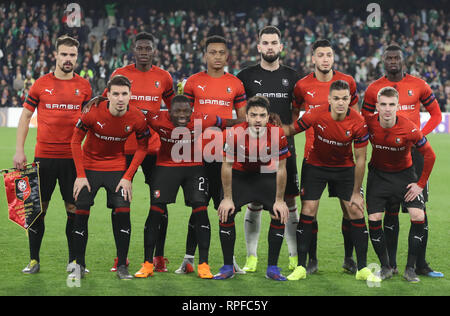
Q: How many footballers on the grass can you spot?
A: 11